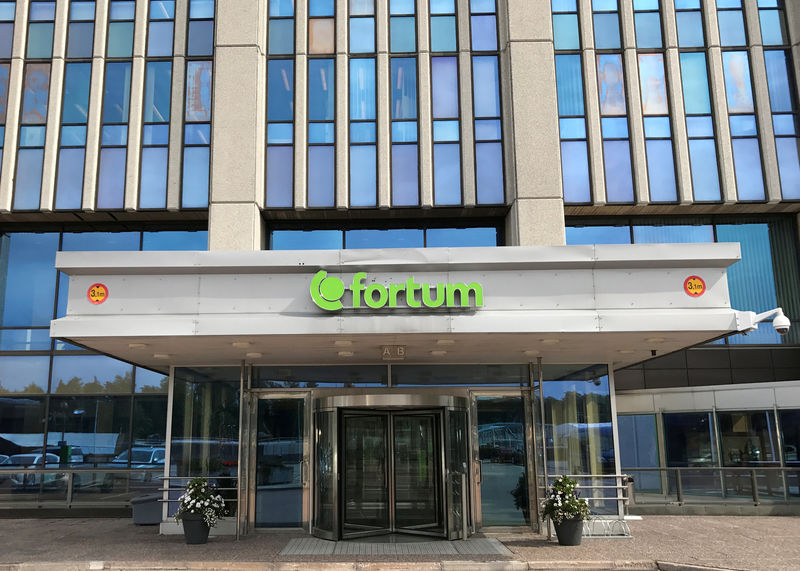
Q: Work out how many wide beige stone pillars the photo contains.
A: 2